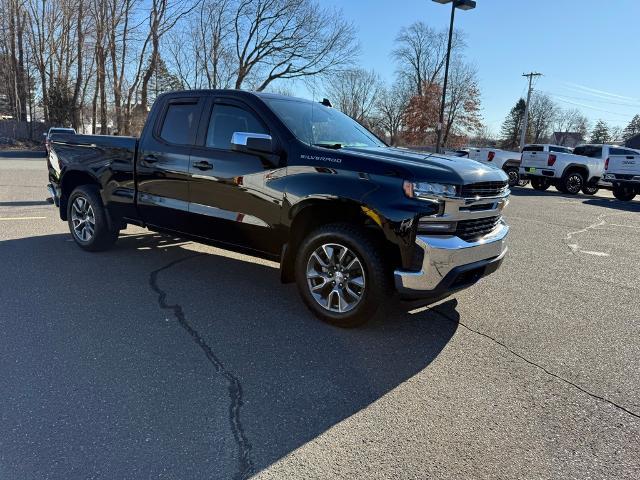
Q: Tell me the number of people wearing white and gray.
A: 0